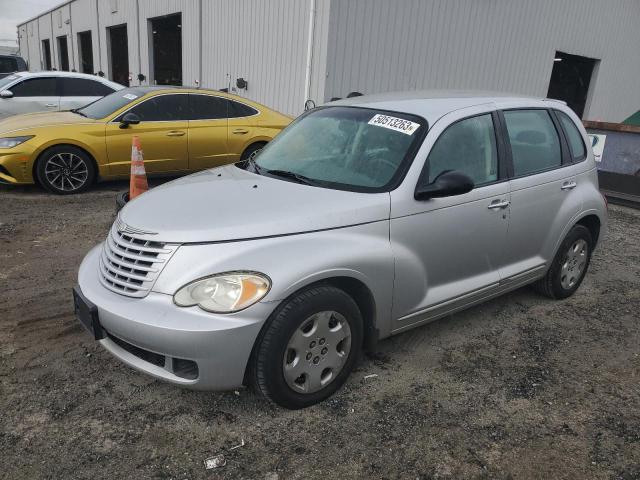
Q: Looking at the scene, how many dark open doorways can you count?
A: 6